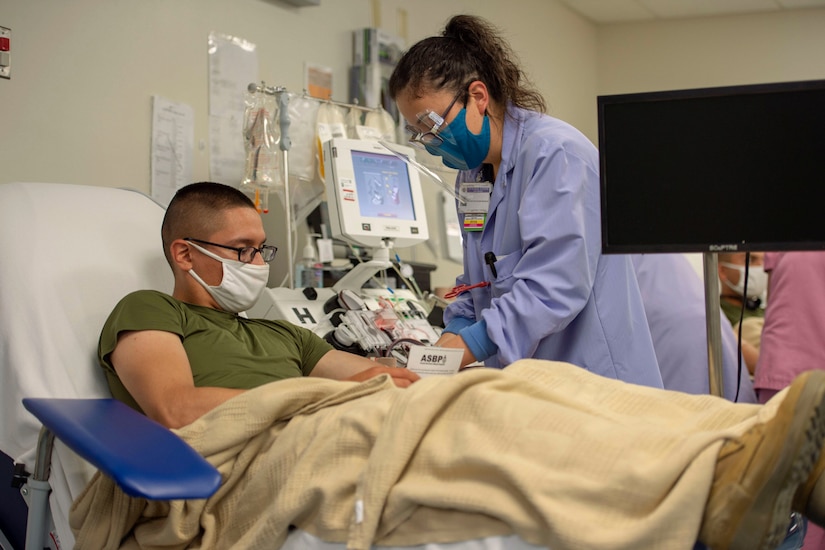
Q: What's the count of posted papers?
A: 3